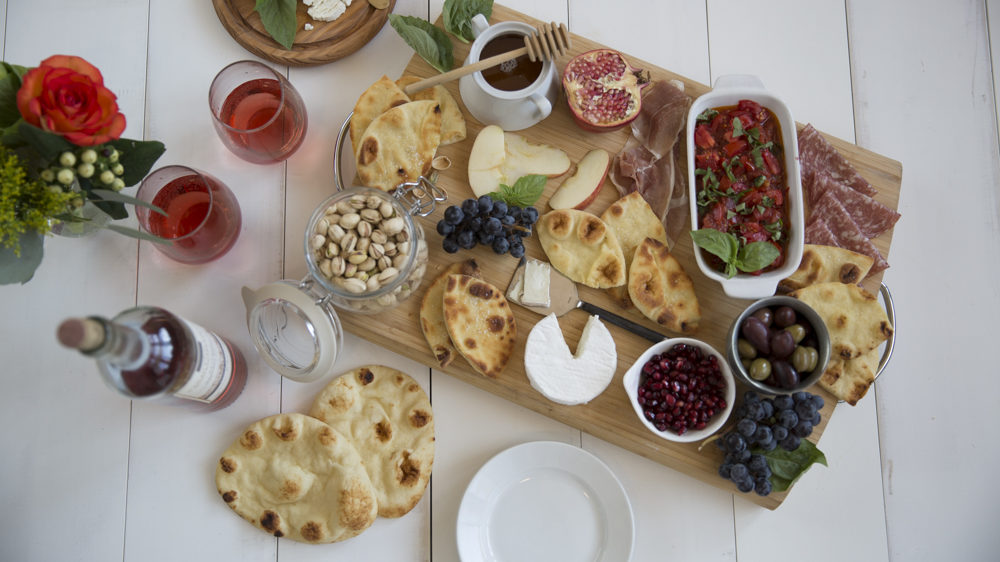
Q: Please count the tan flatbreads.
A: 13